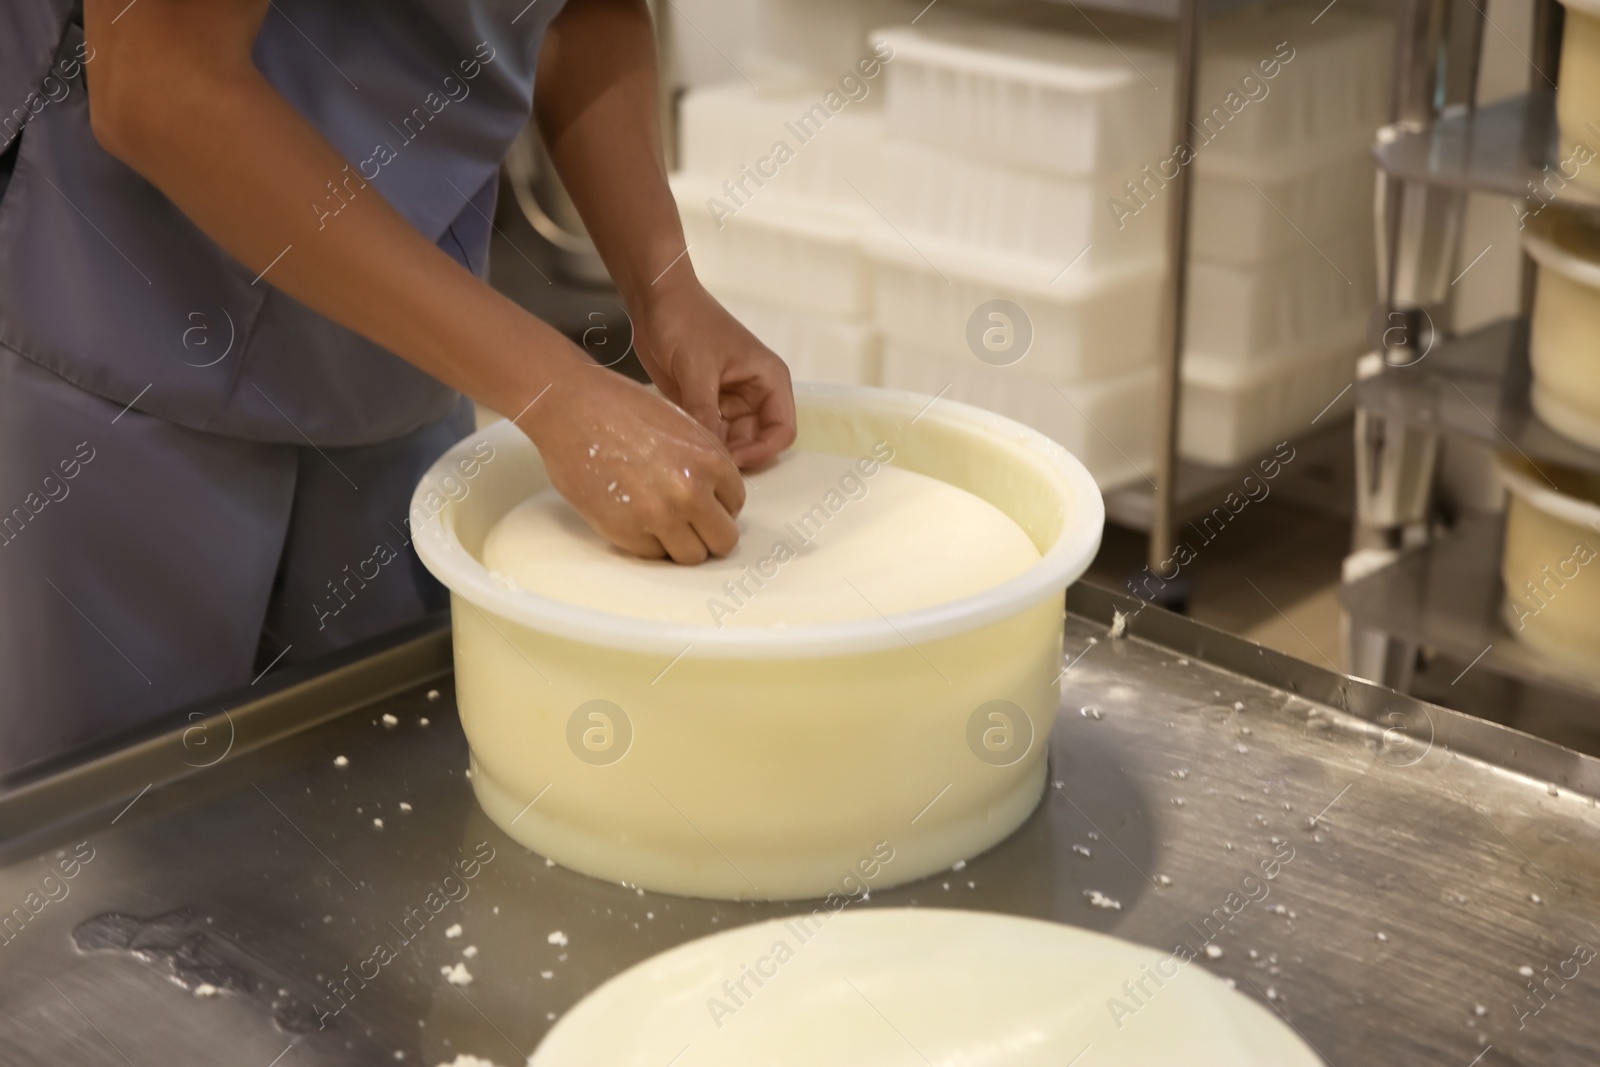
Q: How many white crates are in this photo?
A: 11